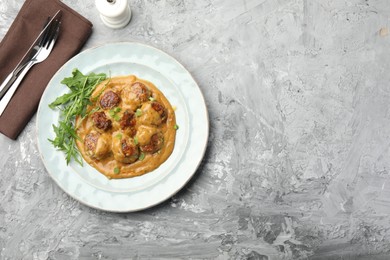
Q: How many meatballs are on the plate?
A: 8